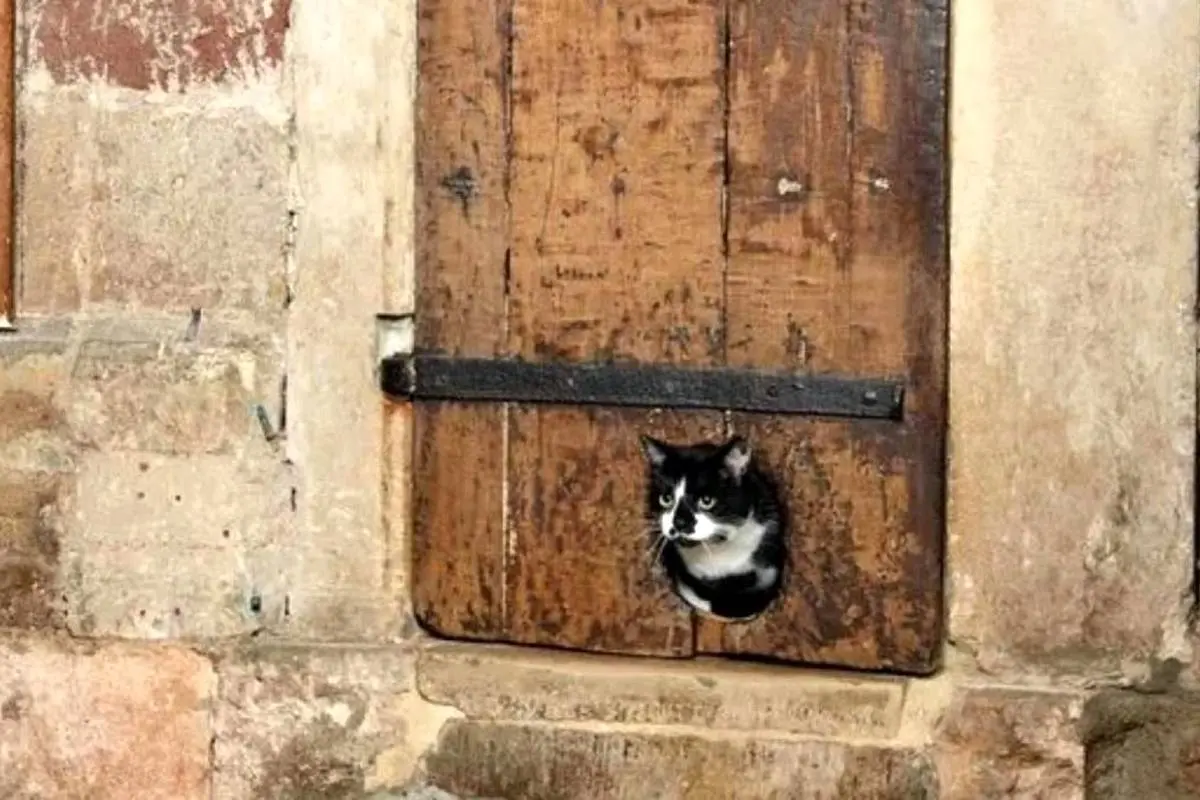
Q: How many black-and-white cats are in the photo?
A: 1